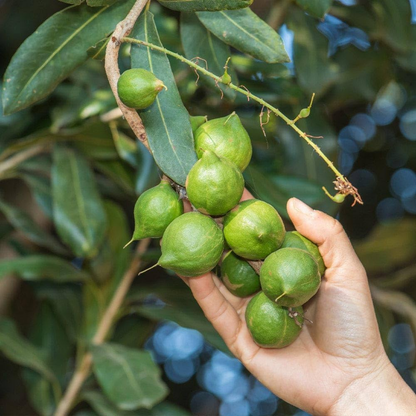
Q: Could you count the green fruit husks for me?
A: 11